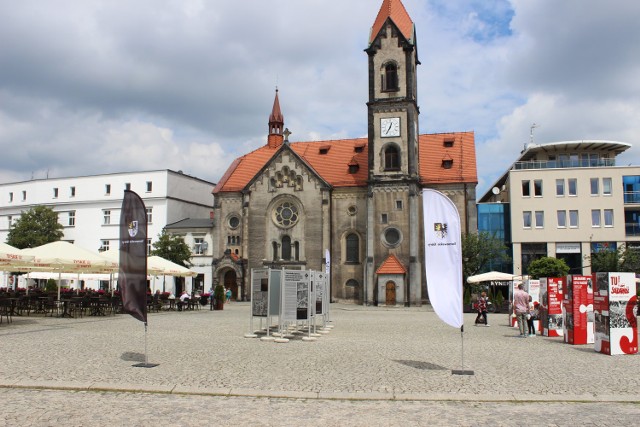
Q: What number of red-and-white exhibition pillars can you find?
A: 5